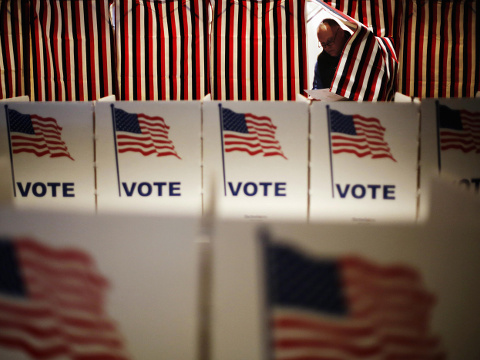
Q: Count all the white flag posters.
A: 7